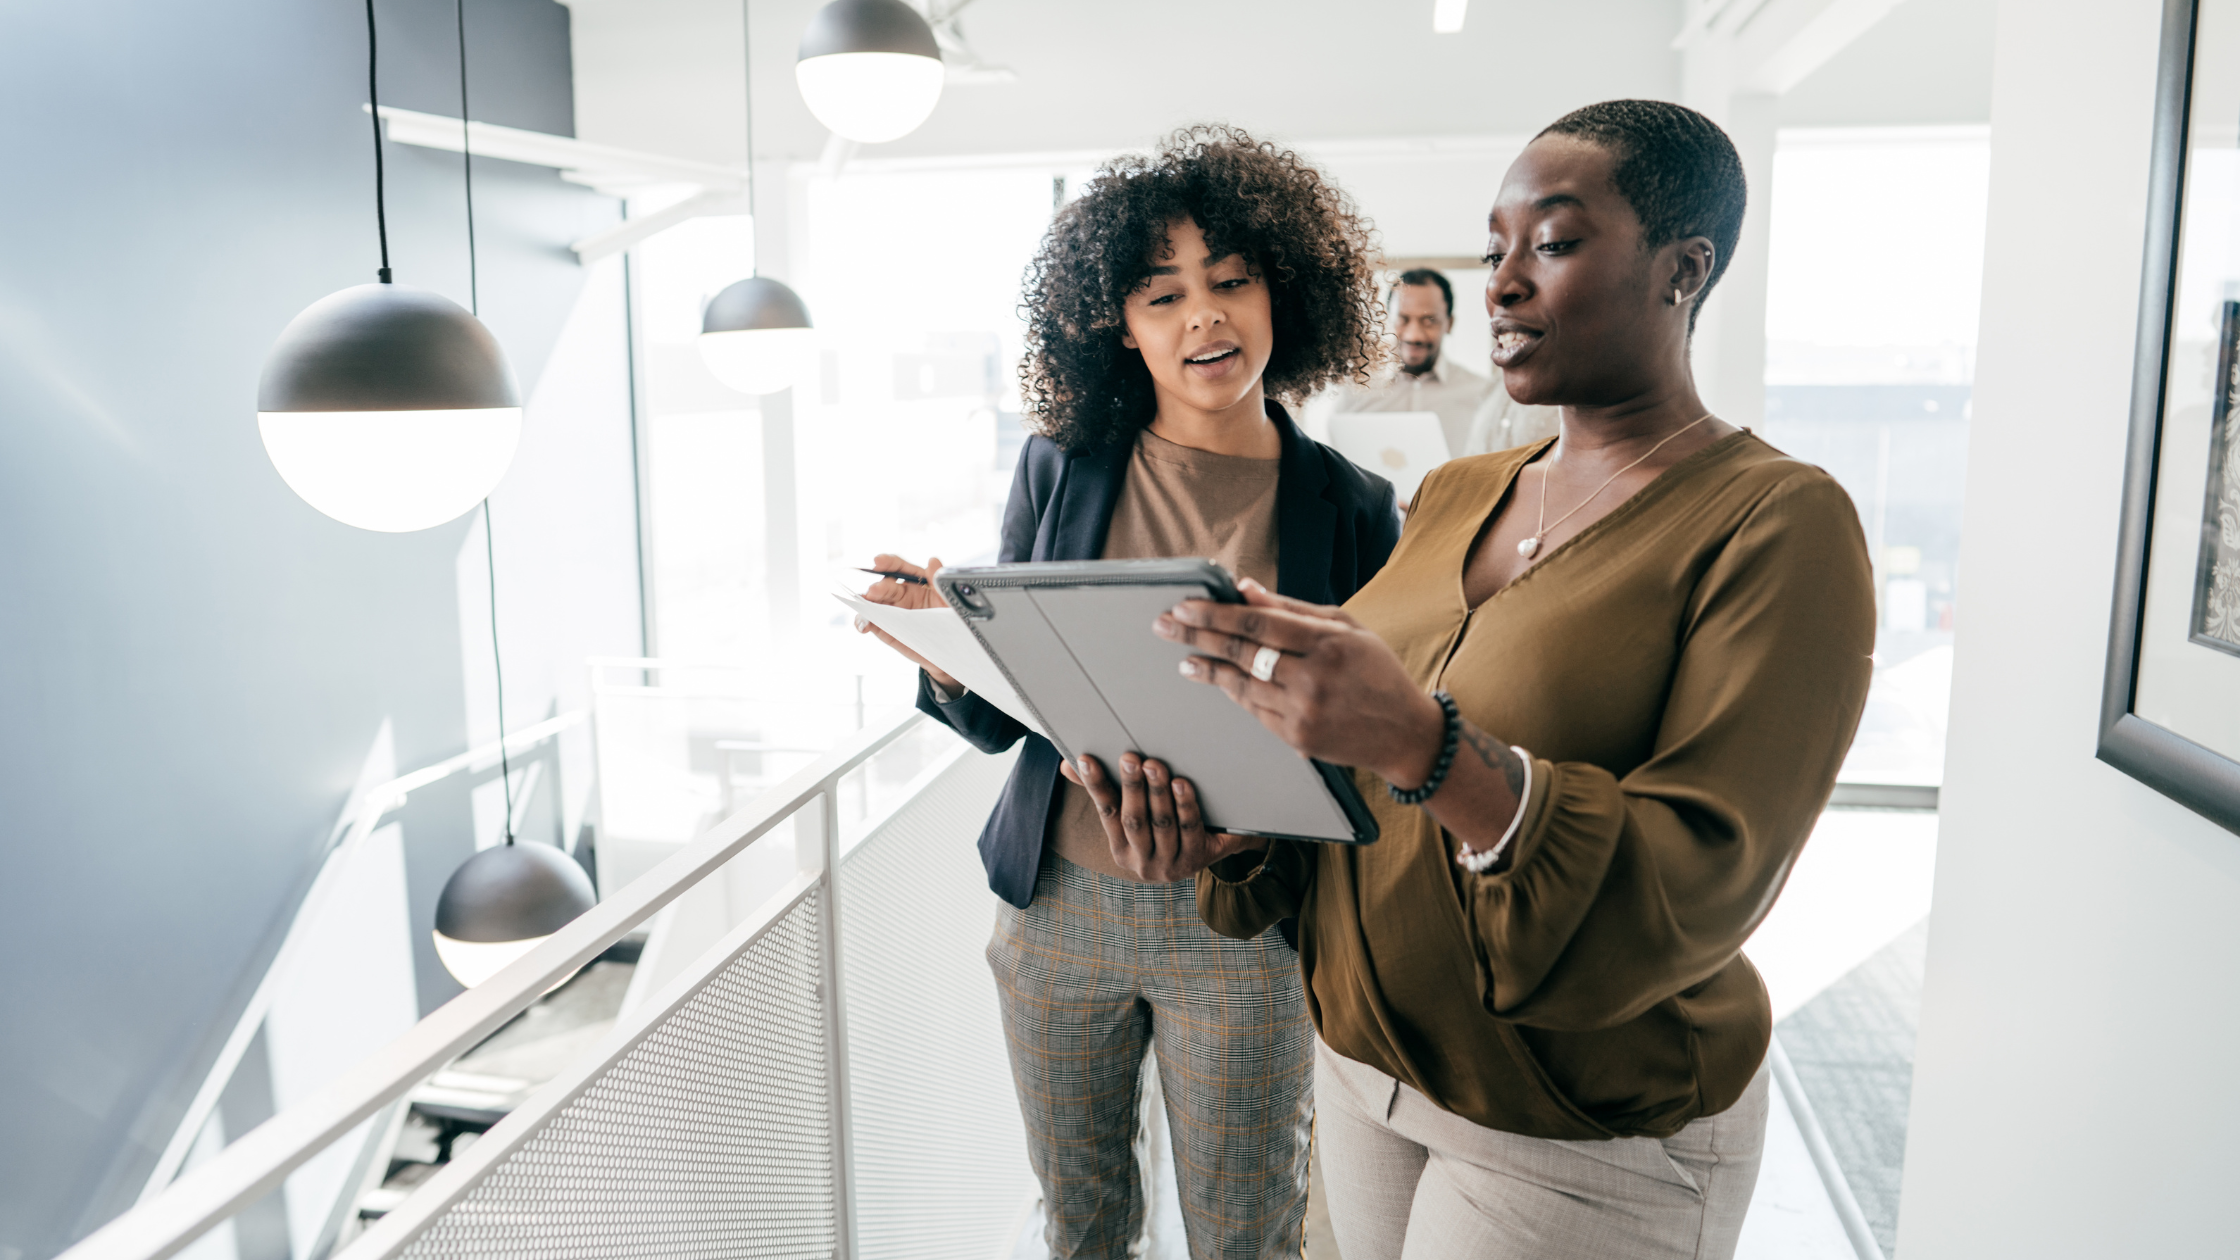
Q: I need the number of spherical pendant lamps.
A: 4